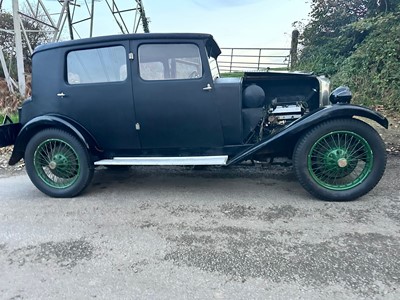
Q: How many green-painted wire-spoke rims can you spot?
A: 2